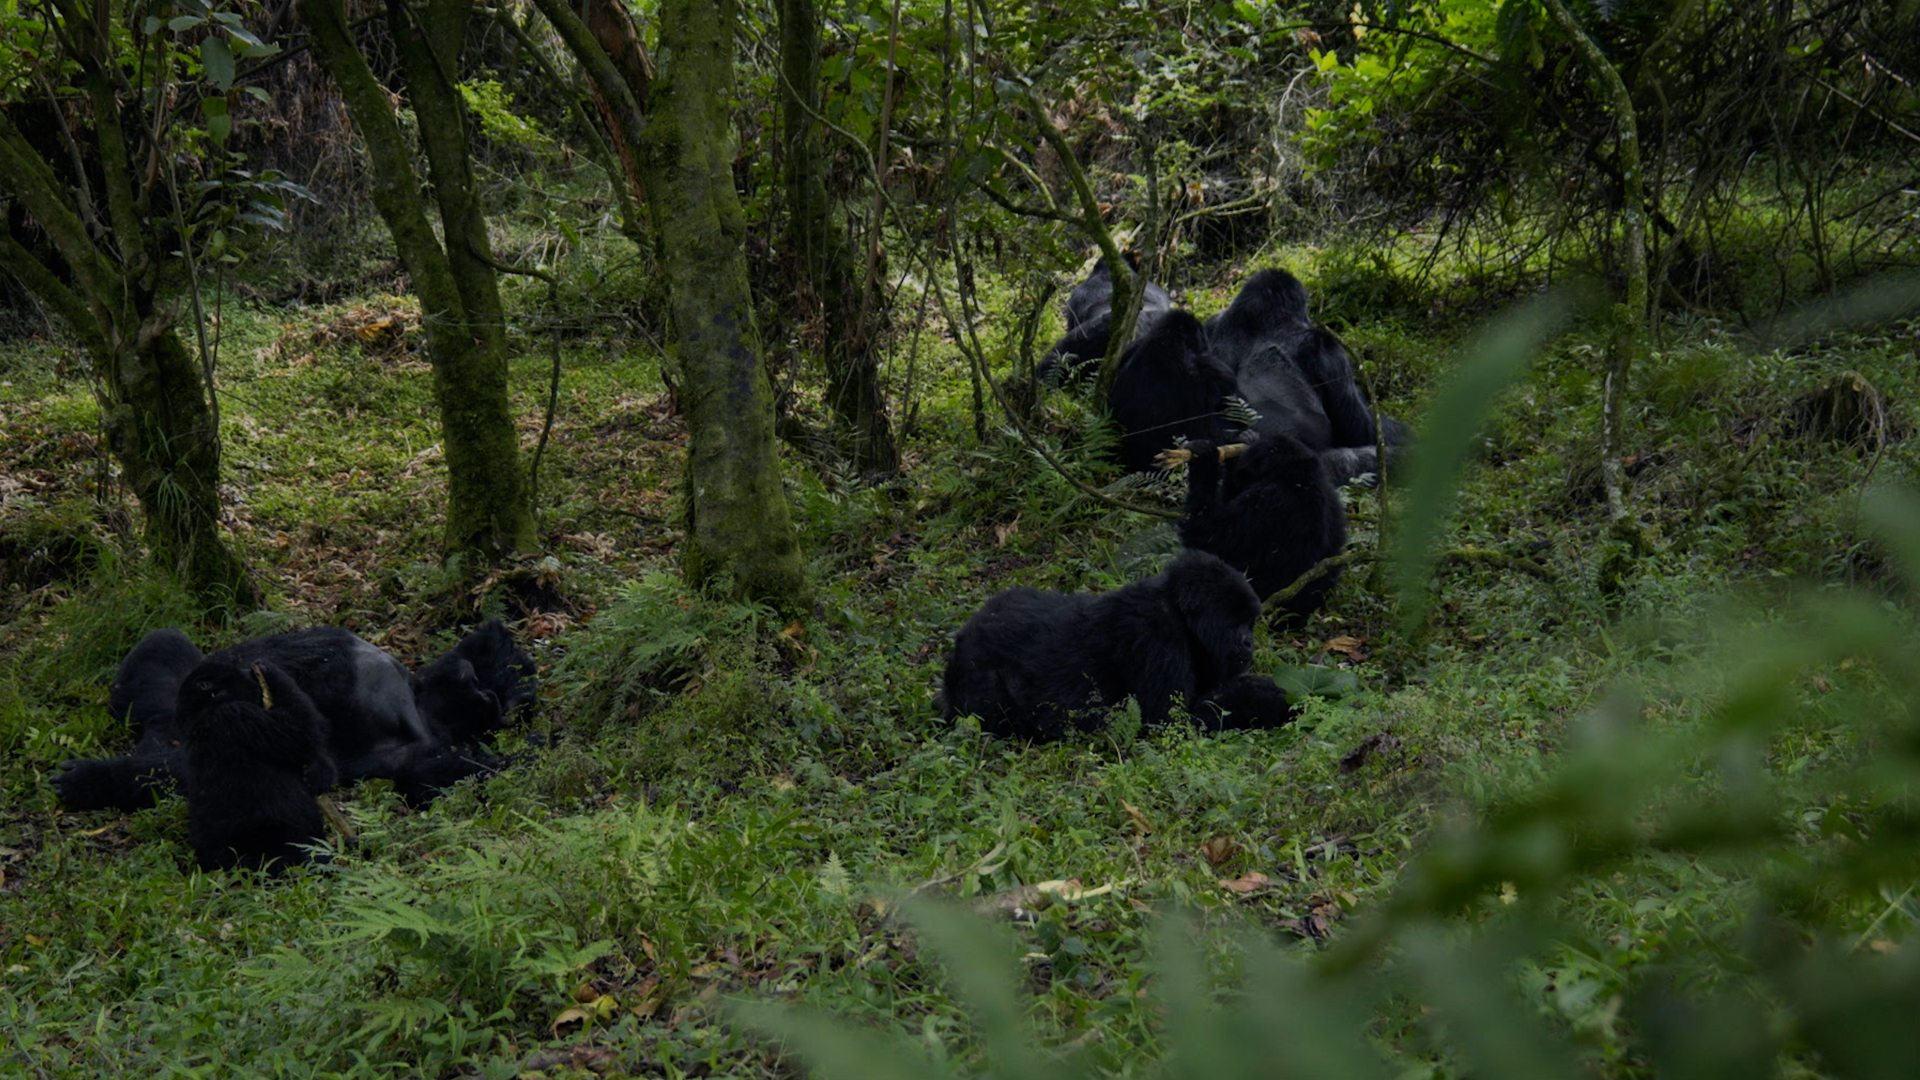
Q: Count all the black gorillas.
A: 7